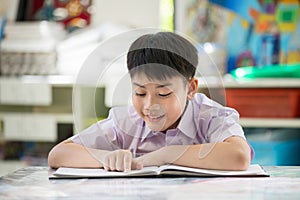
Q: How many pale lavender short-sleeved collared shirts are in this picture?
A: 1